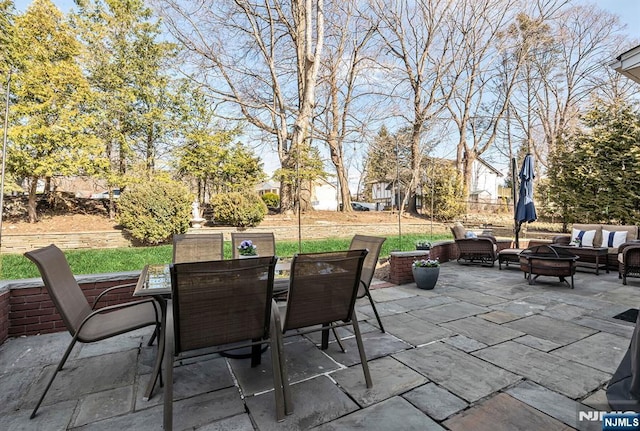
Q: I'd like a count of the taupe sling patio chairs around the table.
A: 6